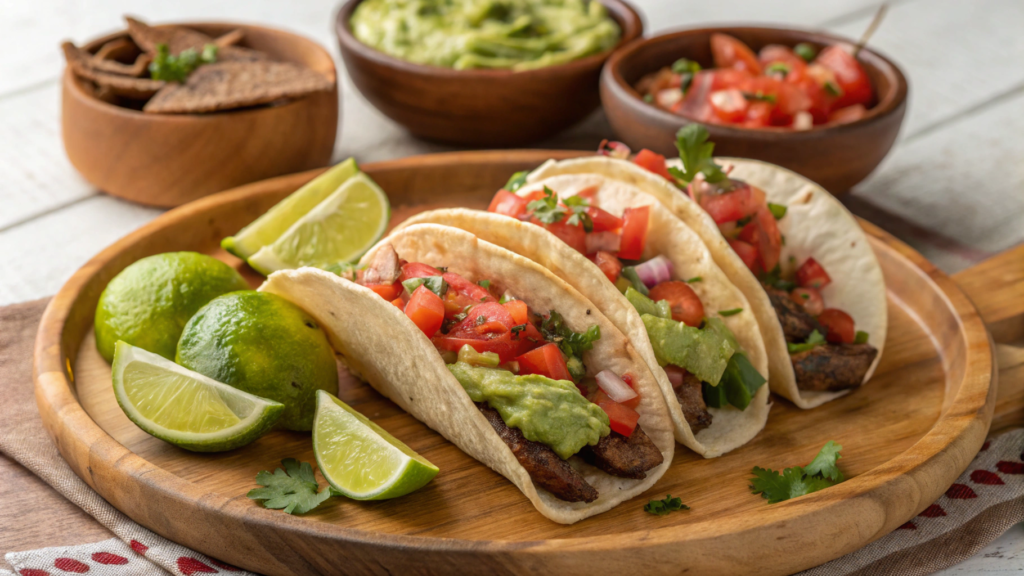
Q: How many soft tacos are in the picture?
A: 3